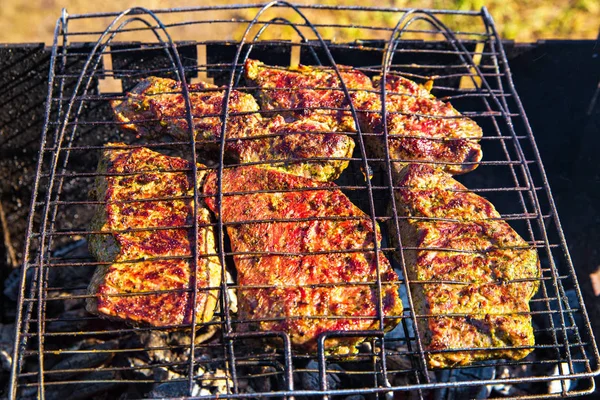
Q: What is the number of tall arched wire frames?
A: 3